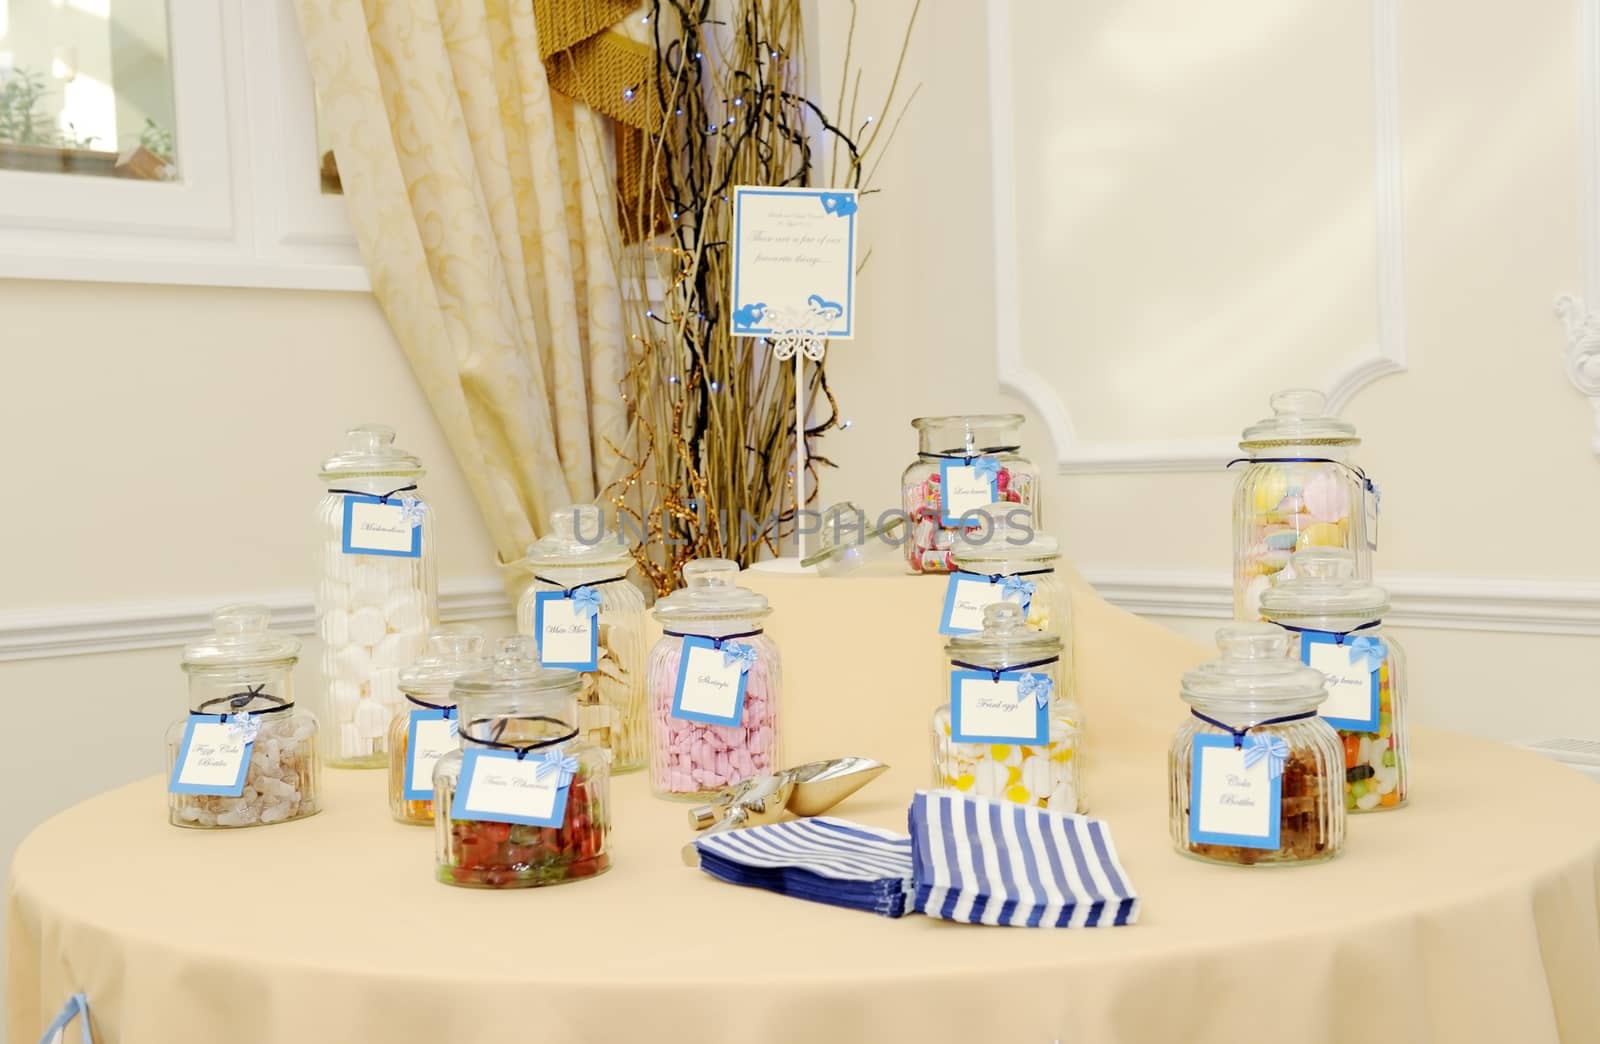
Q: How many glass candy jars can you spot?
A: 12